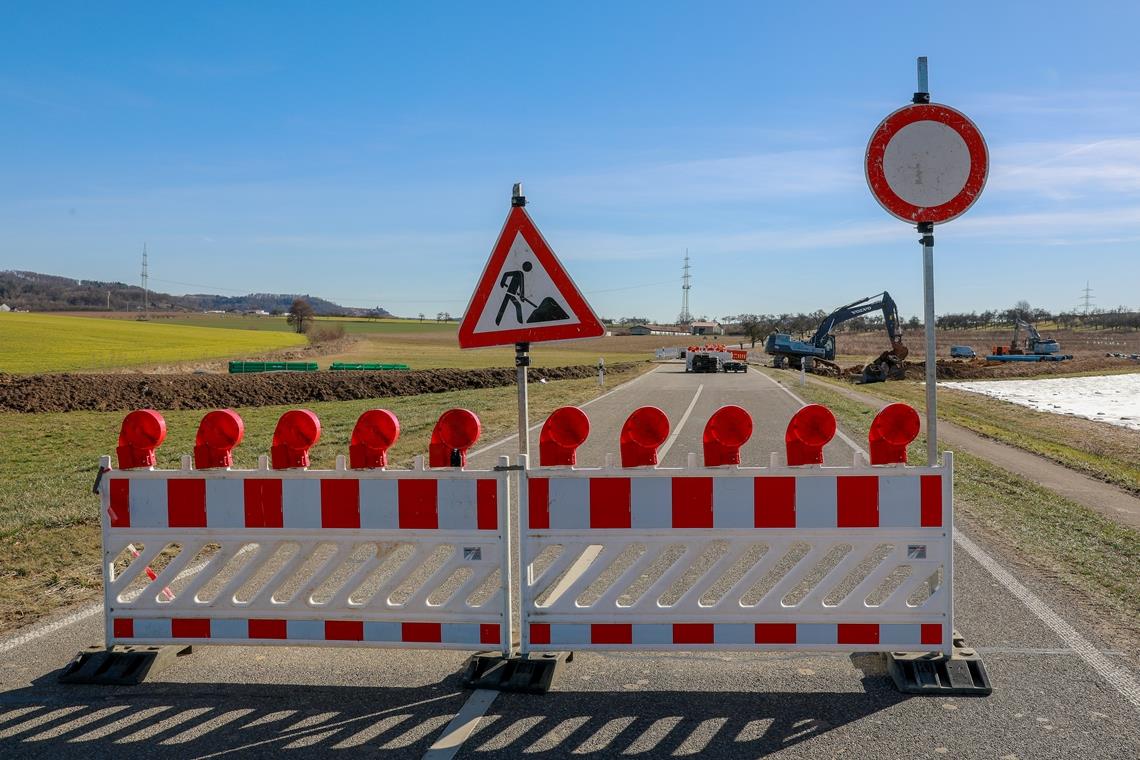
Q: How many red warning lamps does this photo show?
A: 10